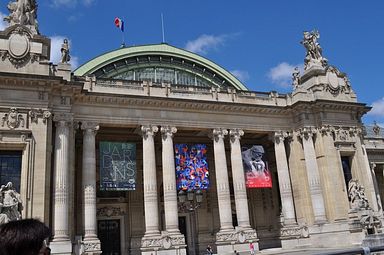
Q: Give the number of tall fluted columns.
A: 8